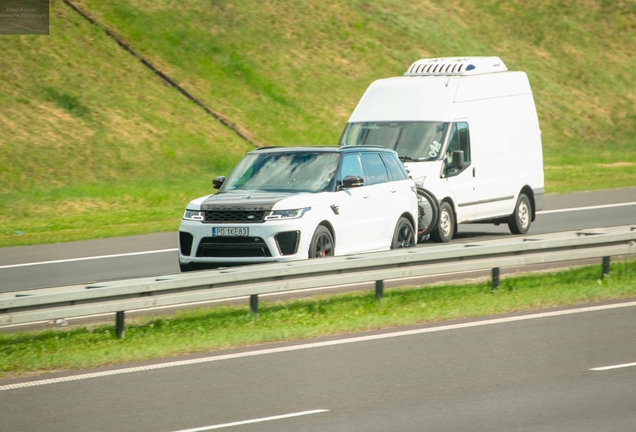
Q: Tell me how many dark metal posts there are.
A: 5